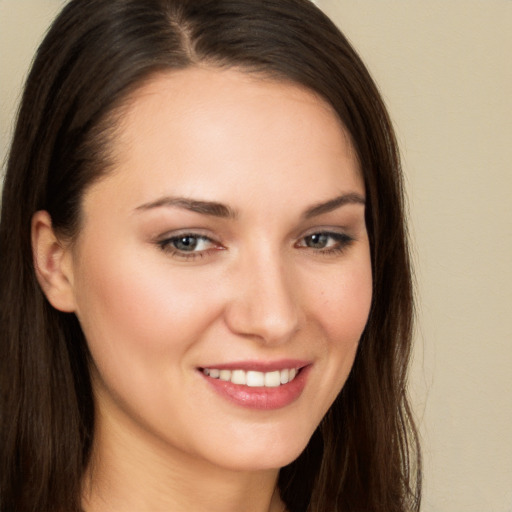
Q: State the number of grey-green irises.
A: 2